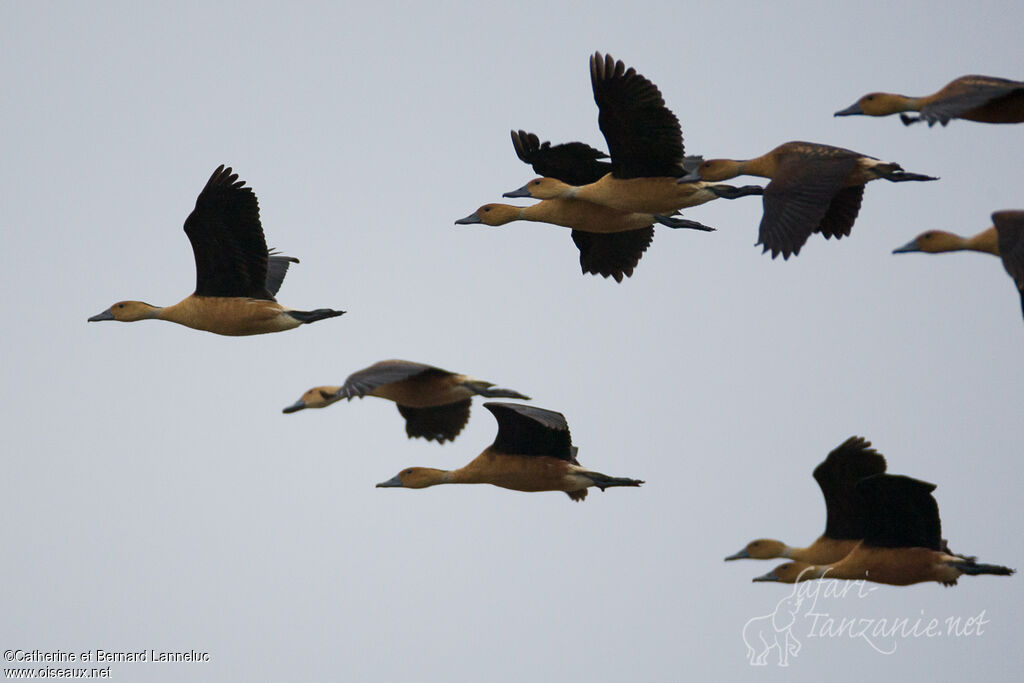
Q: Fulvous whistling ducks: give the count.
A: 10